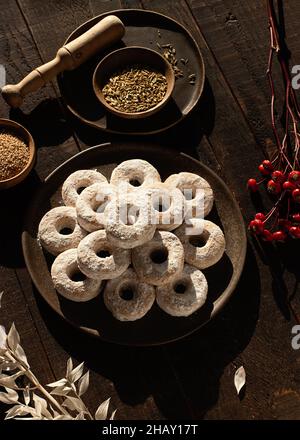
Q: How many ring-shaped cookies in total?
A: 13